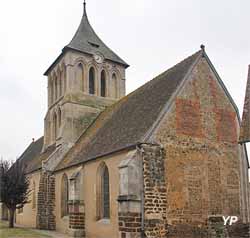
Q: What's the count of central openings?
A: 2